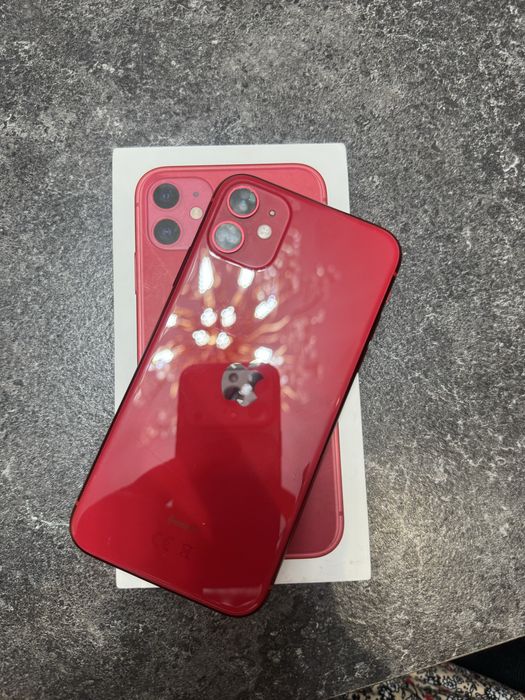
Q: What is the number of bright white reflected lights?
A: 10